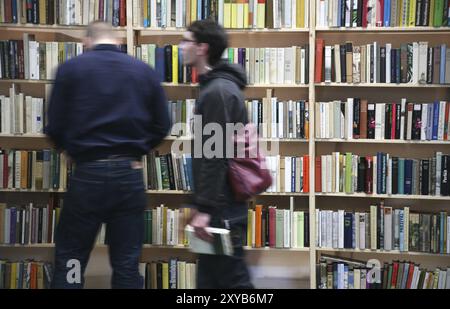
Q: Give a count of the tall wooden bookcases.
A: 3